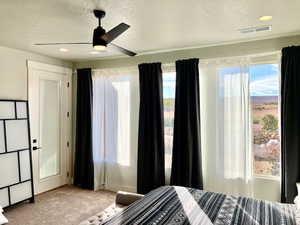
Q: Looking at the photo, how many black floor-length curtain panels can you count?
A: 4